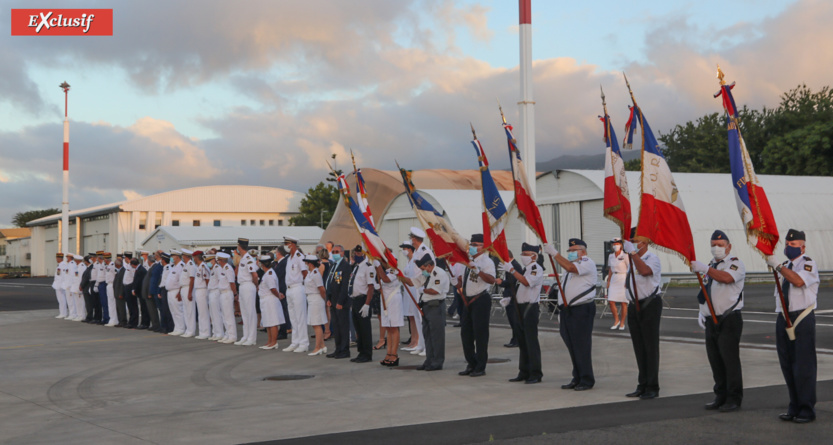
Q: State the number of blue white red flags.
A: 8